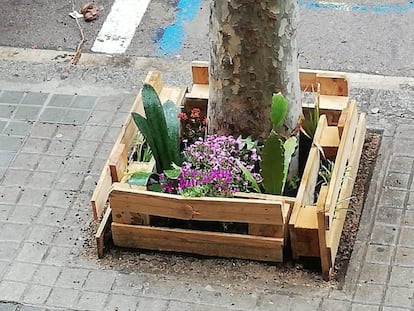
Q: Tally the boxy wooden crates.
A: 4